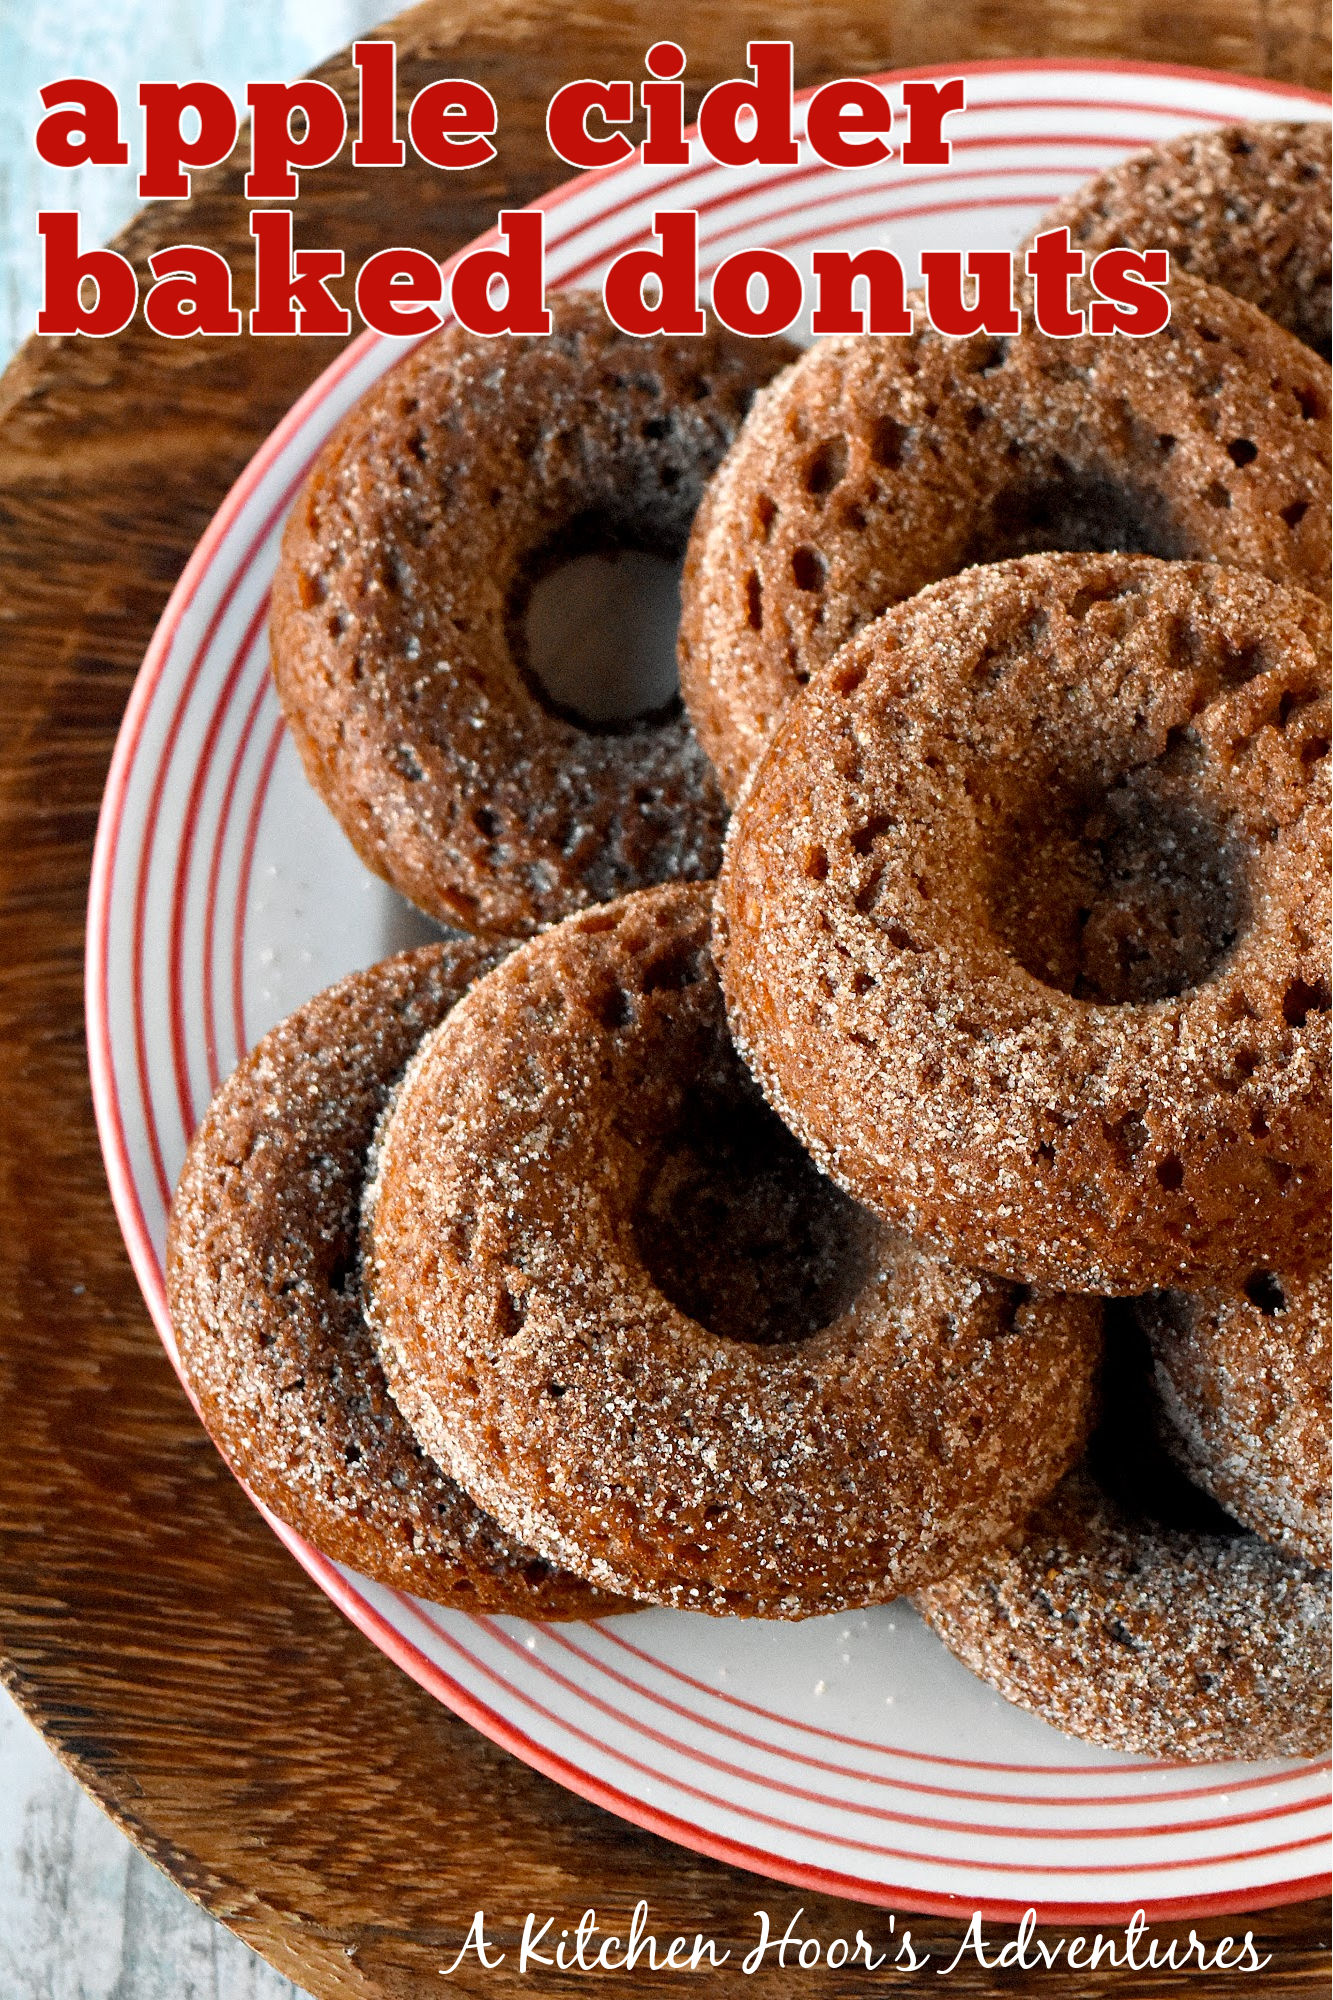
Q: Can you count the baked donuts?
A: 8